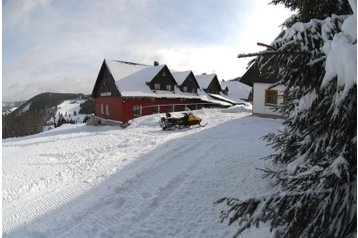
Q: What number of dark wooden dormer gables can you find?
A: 3